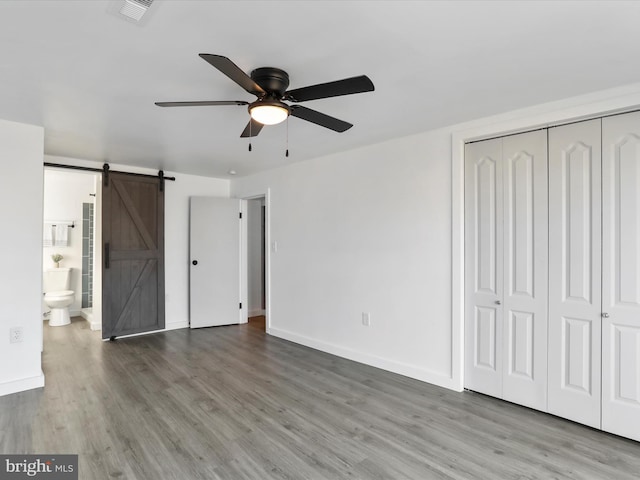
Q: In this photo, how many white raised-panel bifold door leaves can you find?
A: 4